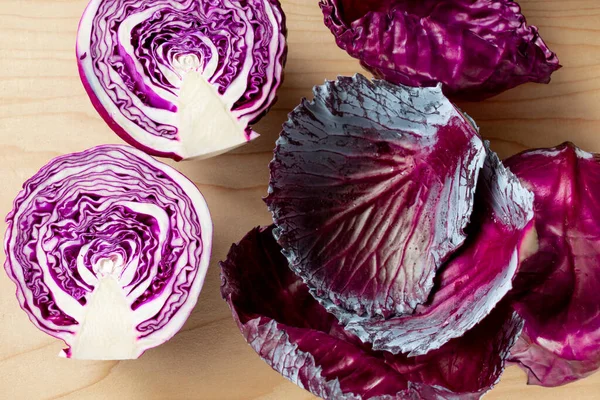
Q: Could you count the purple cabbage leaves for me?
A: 5